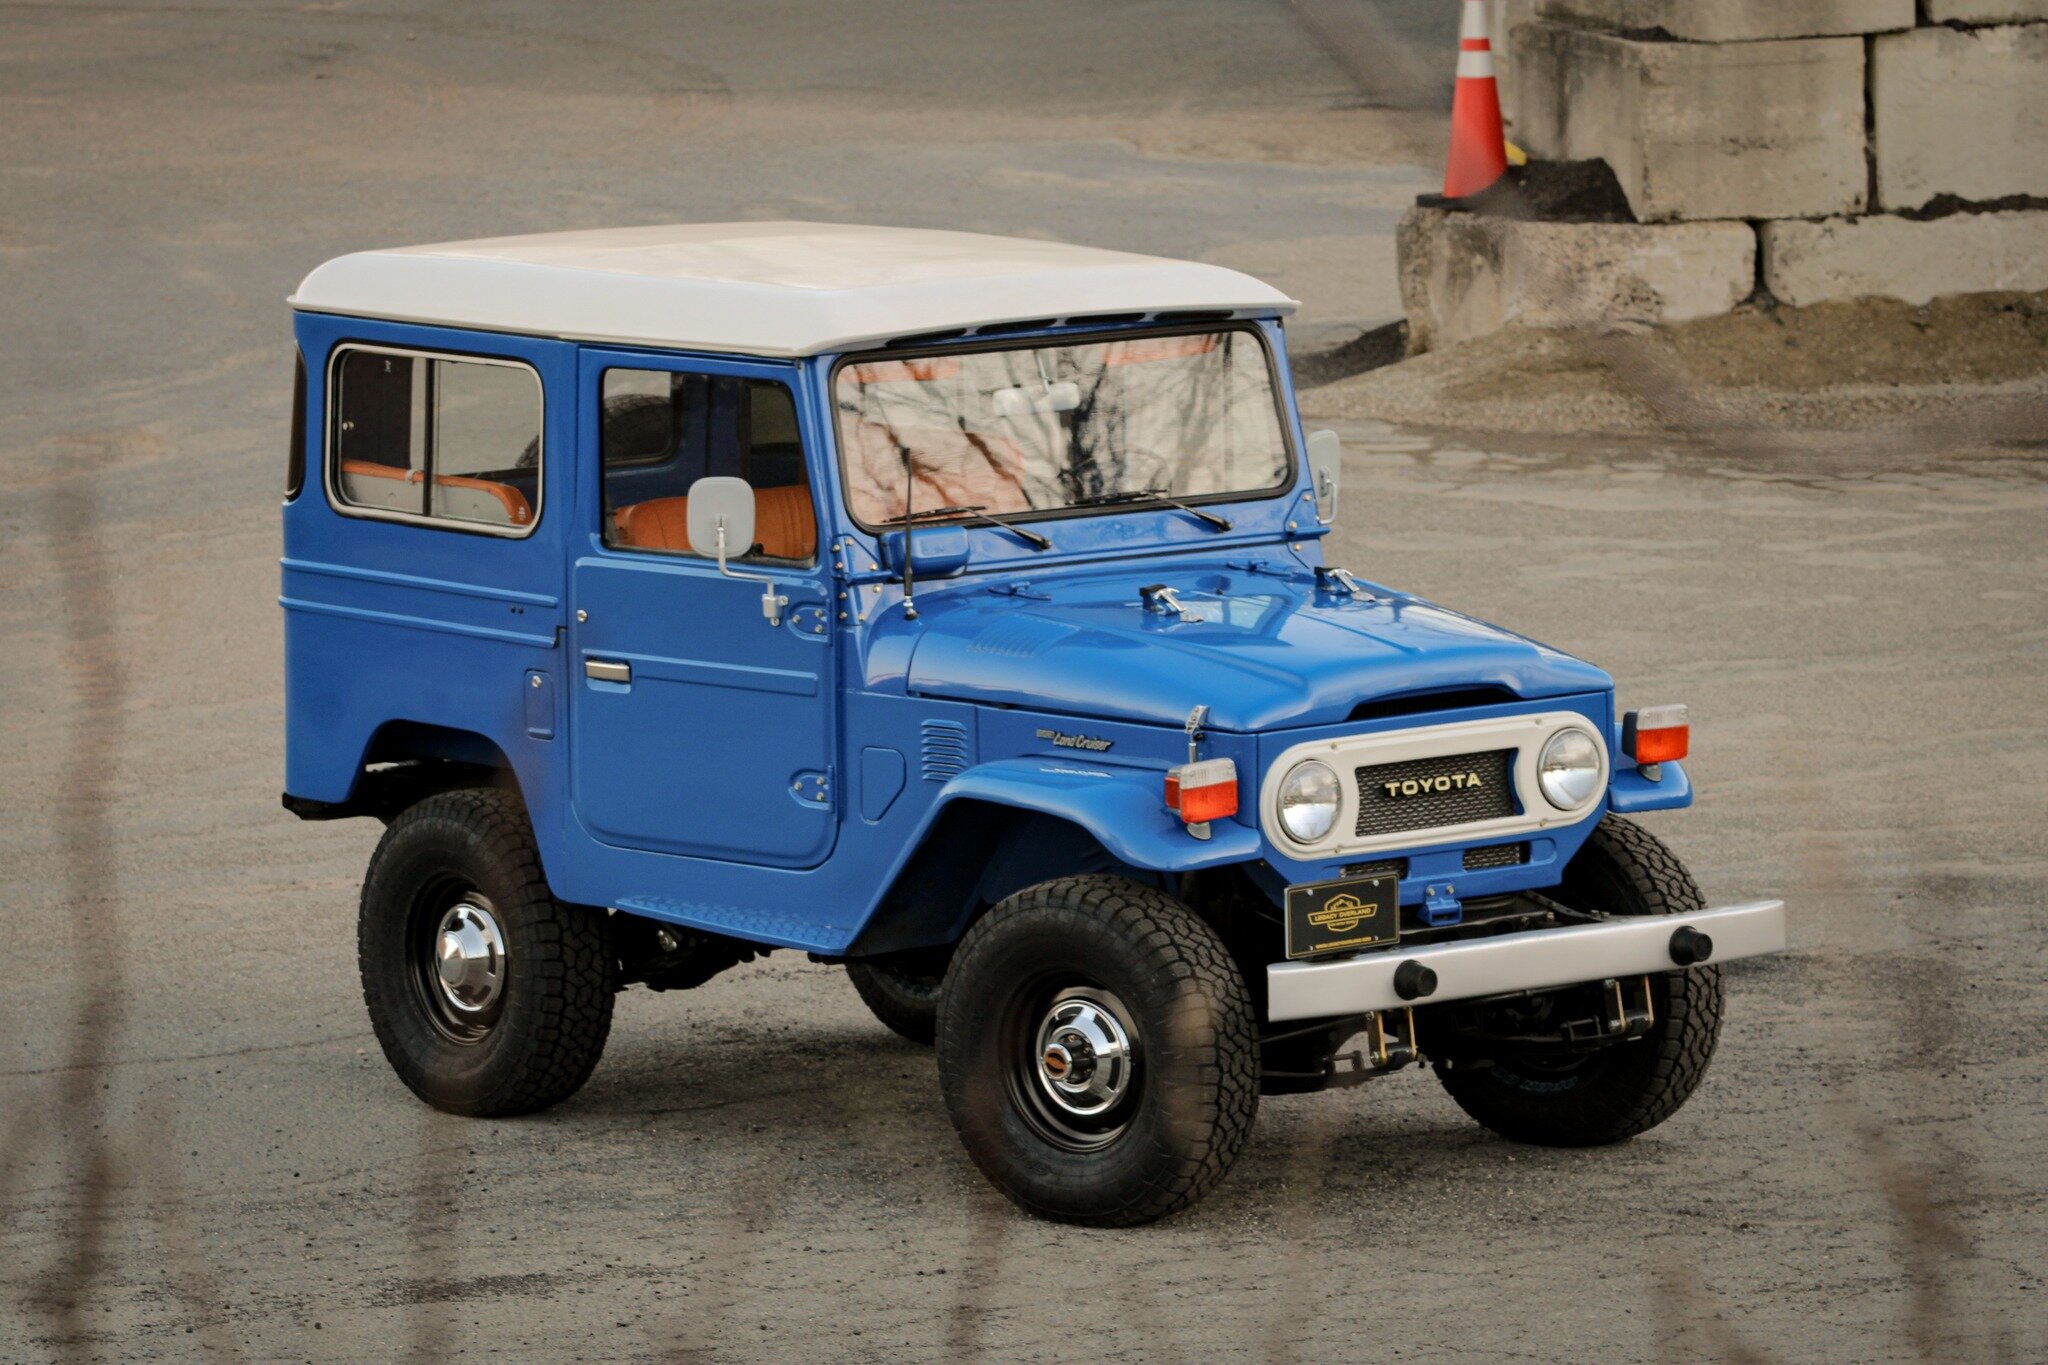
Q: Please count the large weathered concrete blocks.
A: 6